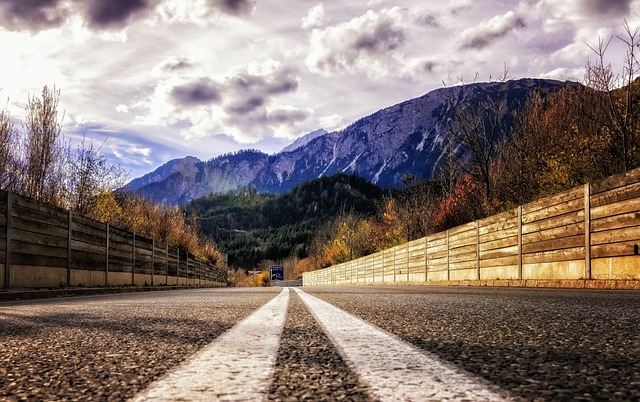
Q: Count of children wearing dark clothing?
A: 0